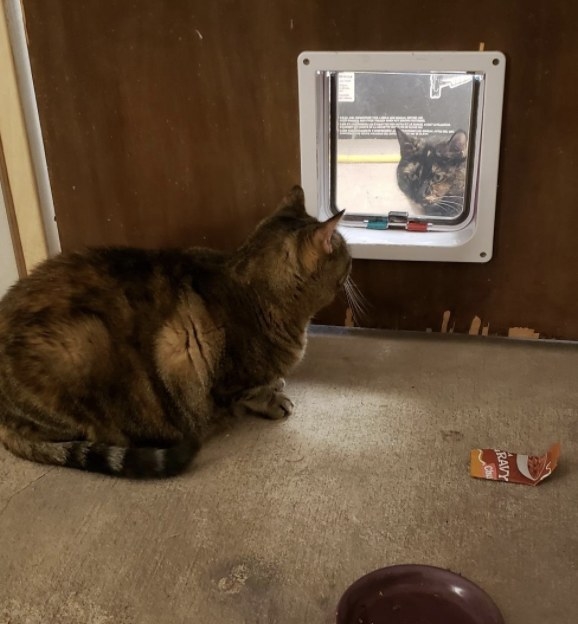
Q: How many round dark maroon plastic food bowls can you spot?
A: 1